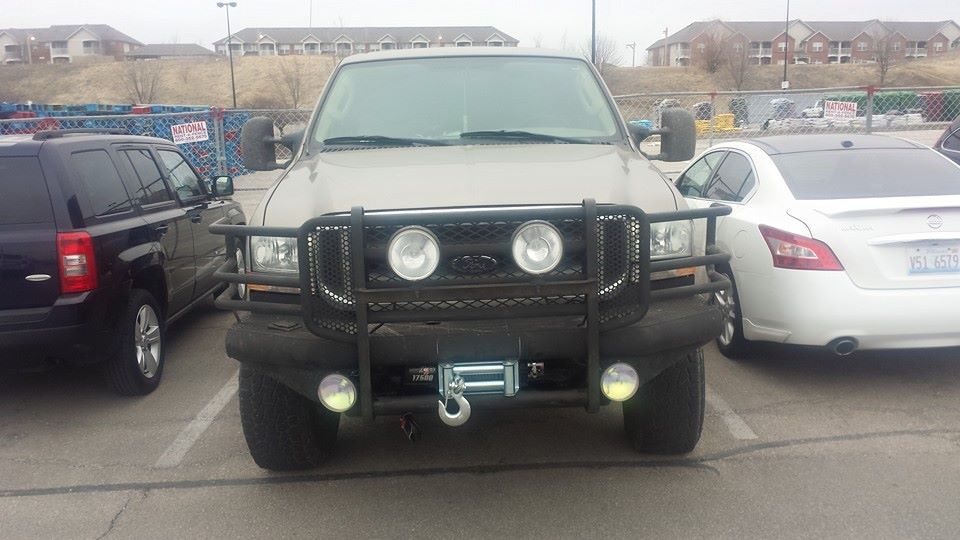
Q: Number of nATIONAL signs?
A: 2